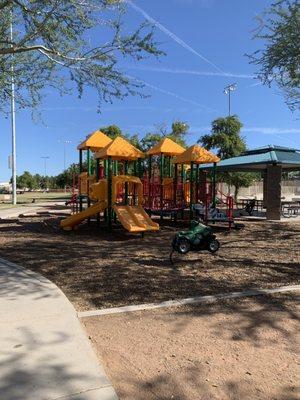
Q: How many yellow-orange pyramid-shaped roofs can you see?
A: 4